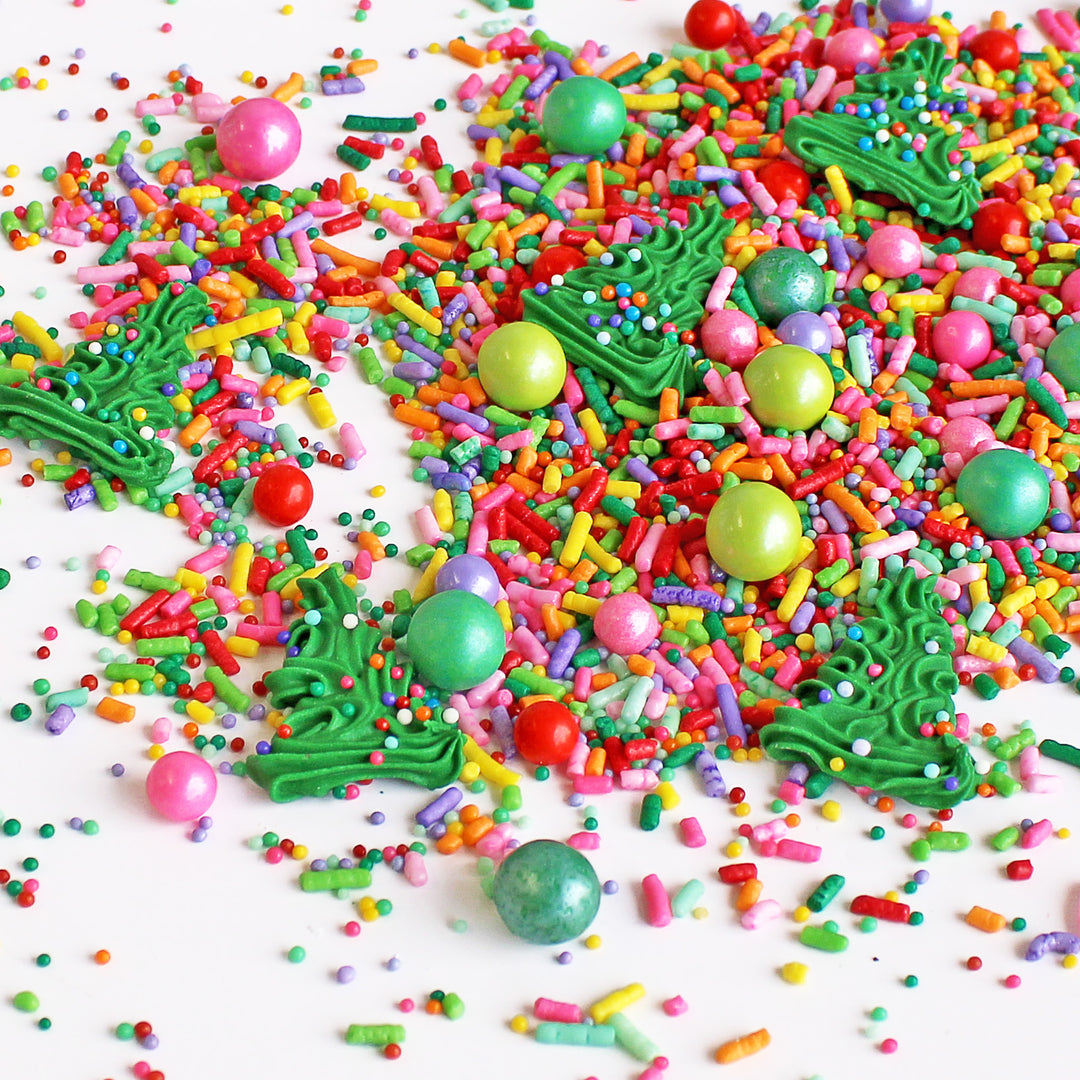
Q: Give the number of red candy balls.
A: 7